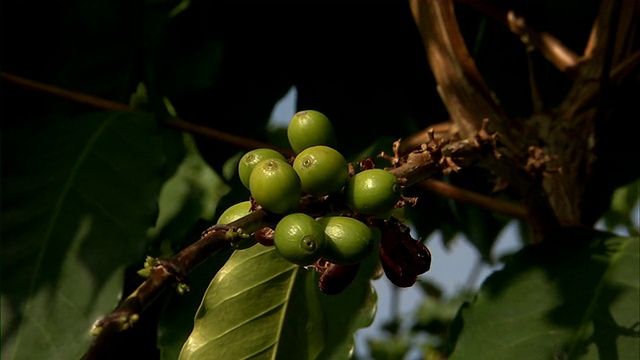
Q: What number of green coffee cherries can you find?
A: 8